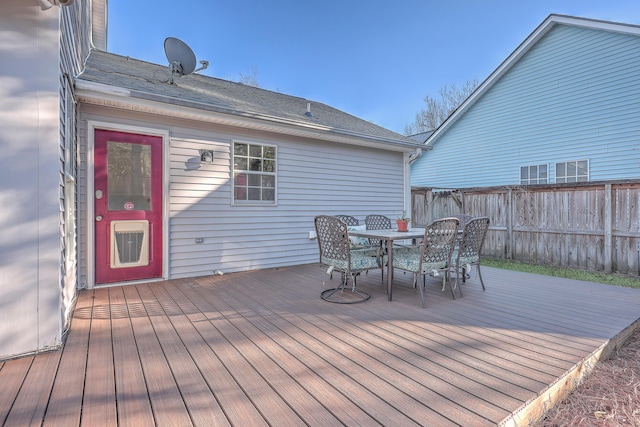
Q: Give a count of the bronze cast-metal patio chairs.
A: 6